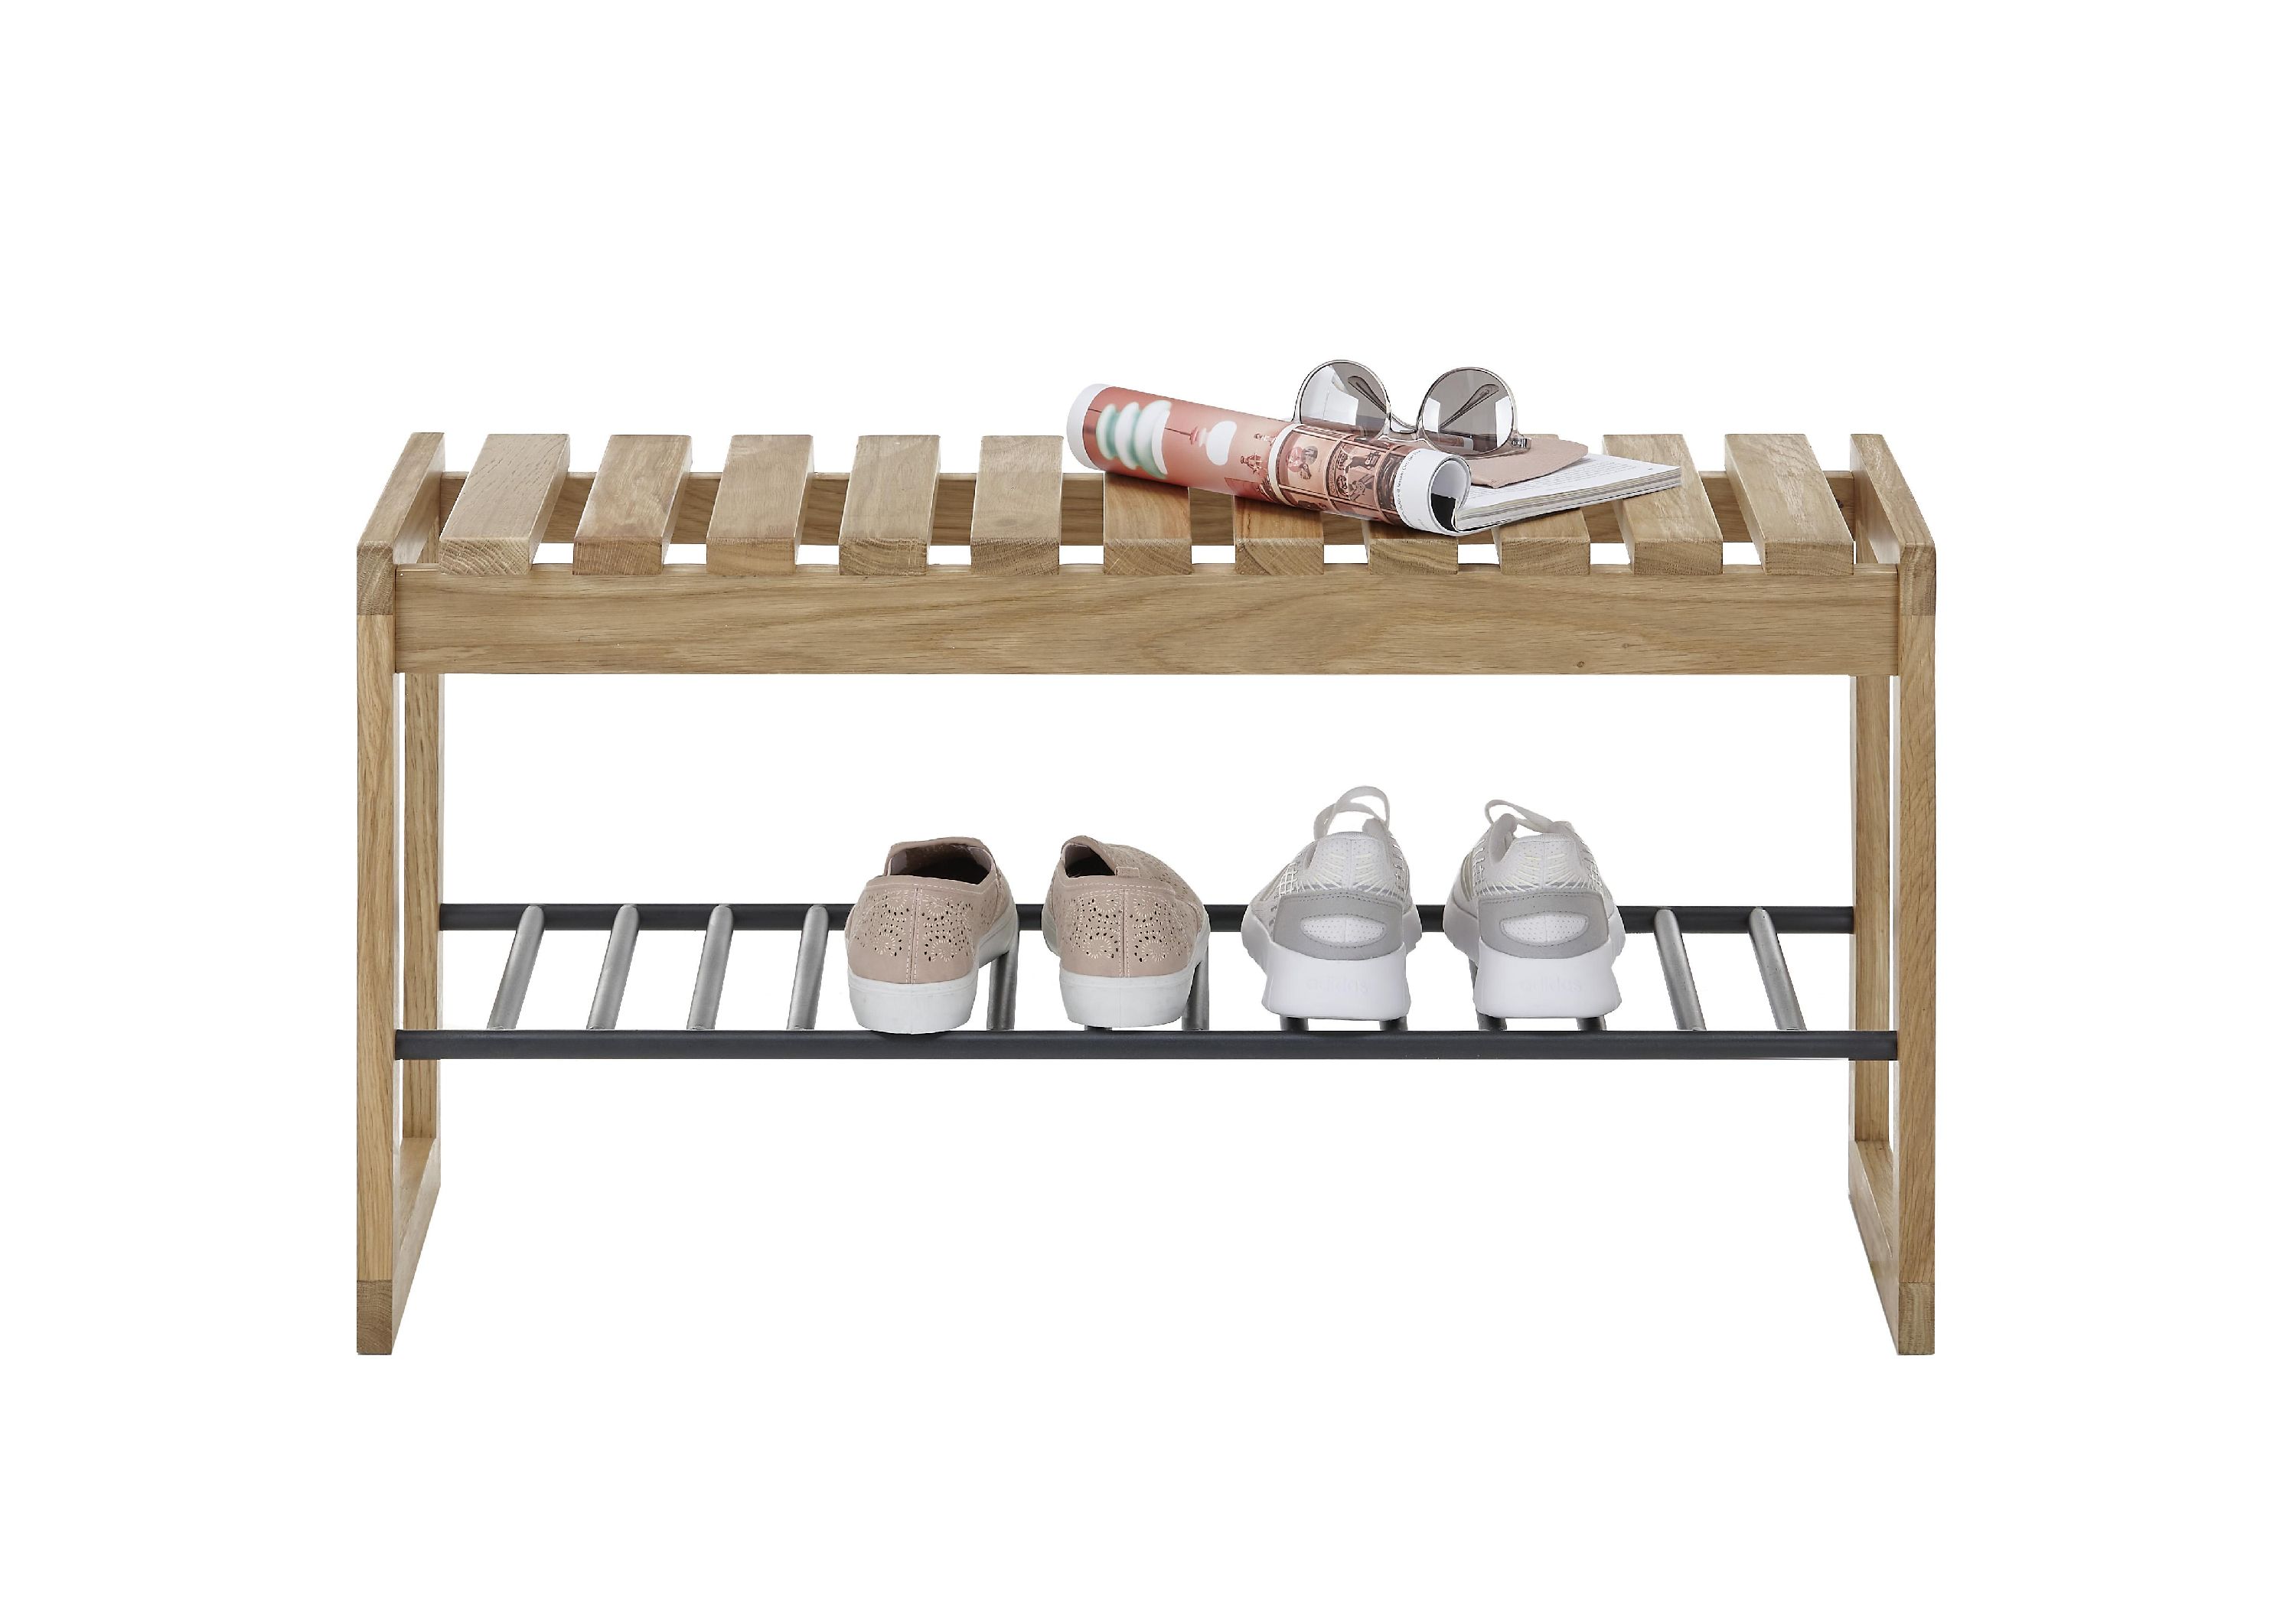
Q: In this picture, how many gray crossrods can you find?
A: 13